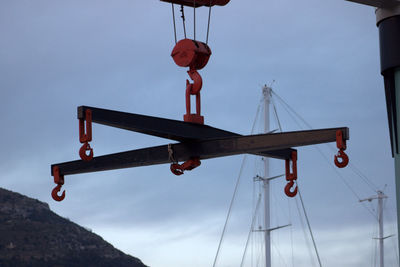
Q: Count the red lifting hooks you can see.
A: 6